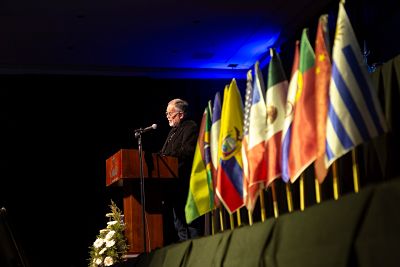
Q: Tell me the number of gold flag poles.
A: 12